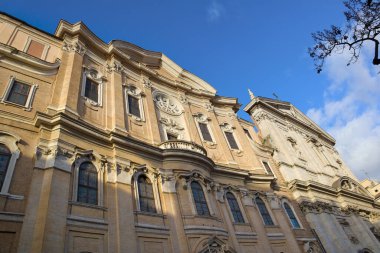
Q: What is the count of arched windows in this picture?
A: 7